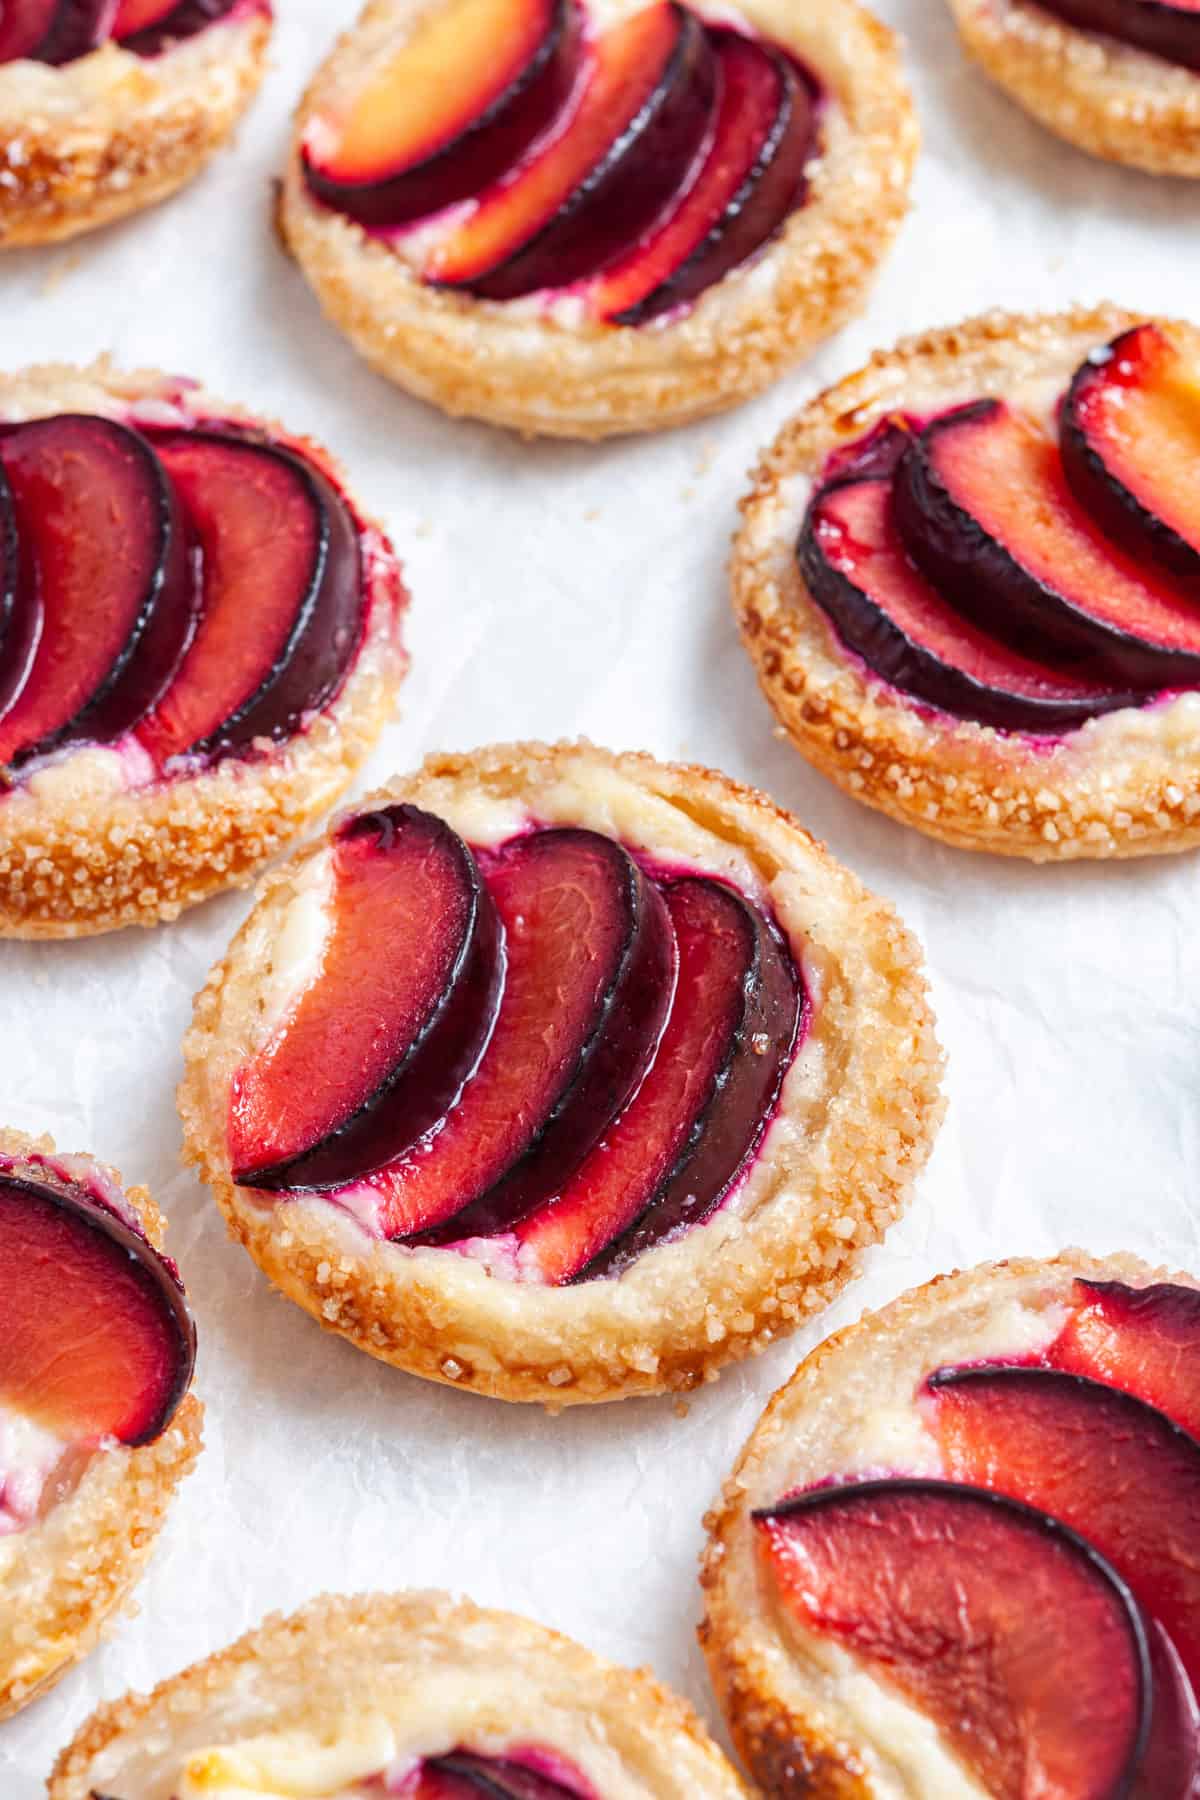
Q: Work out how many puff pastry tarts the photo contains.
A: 9